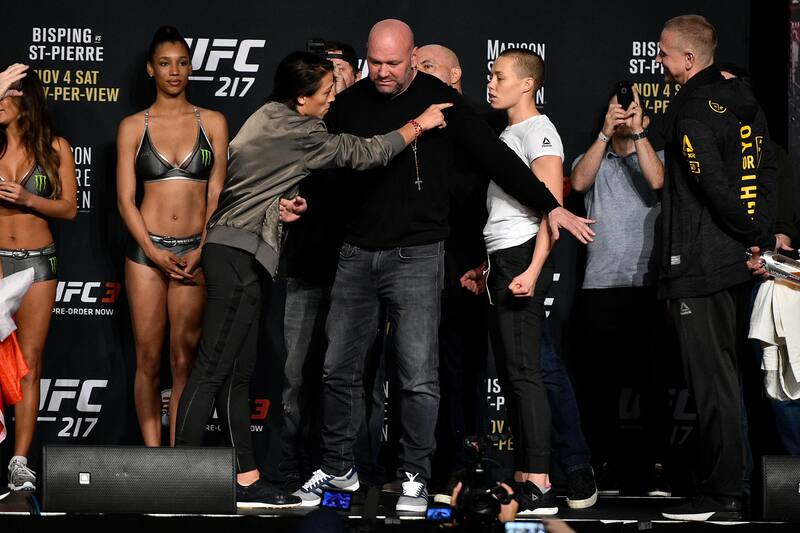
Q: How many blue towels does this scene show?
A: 0